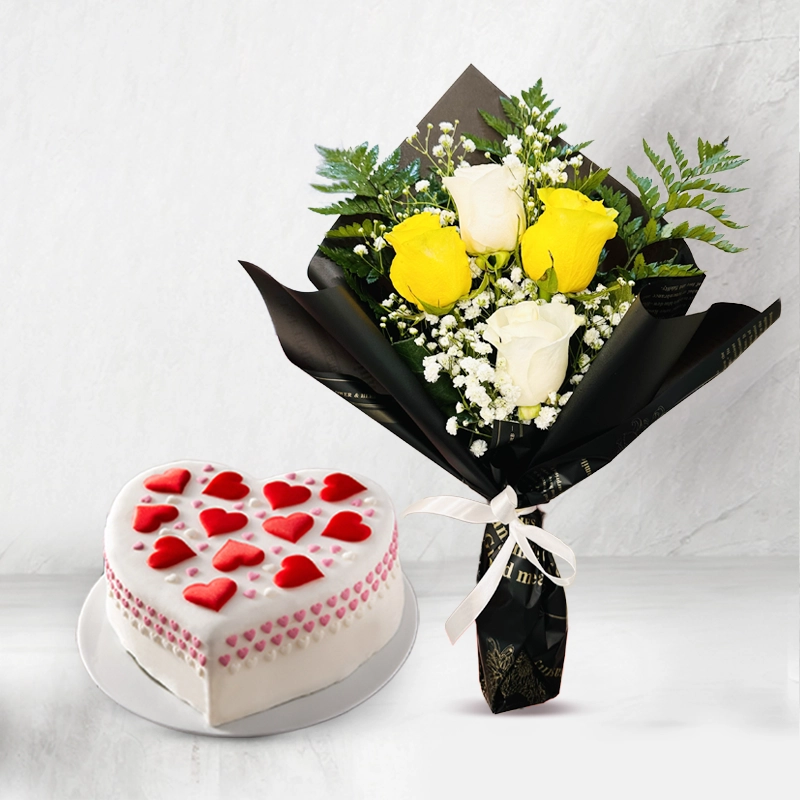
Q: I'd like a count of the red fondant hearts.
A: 12